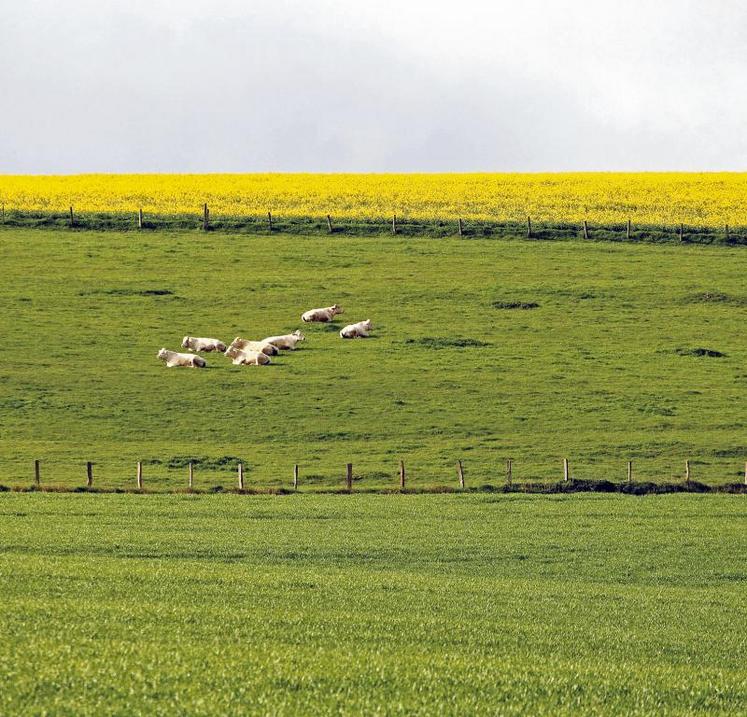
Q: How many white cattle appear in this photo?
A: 7